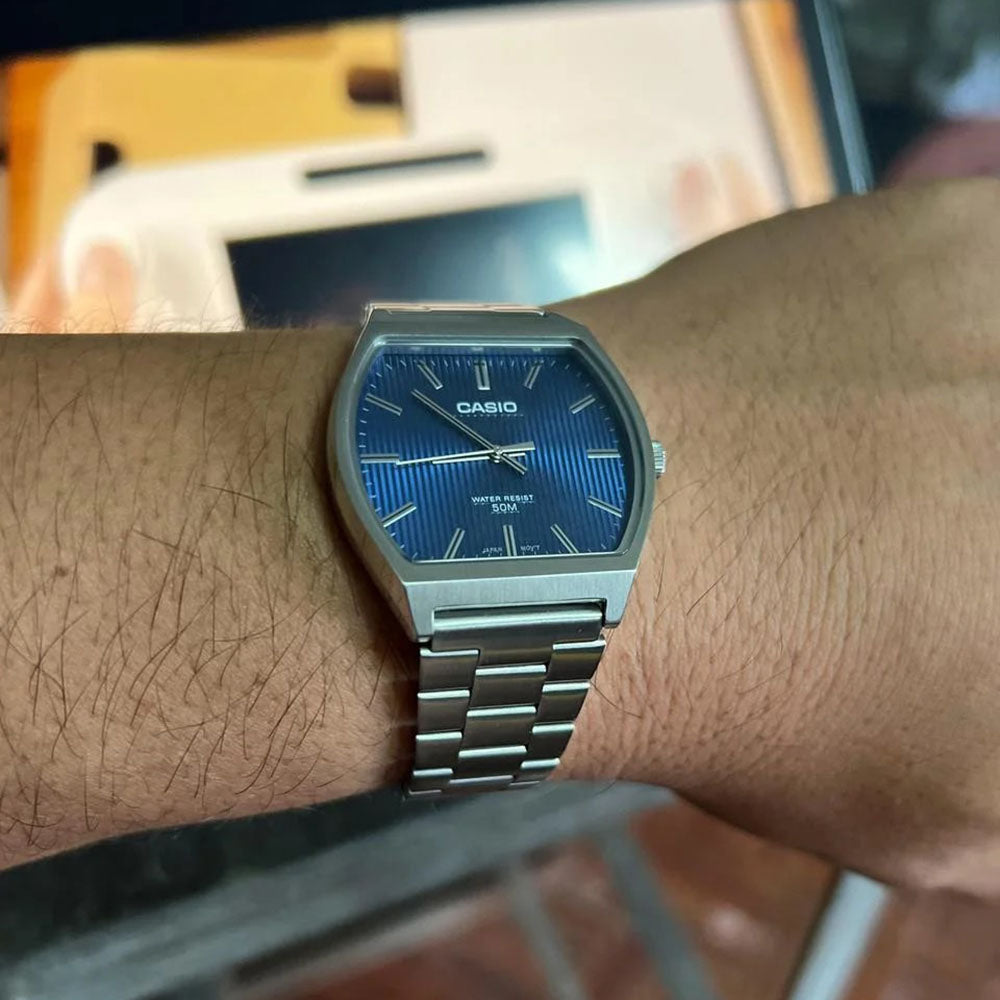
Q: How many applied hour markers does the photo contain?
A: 12